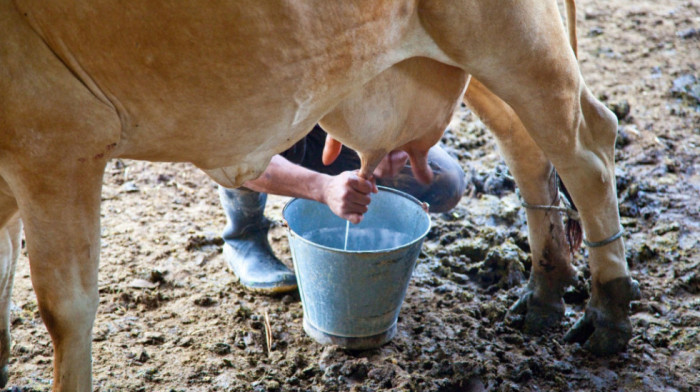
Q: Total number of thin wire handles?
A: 1